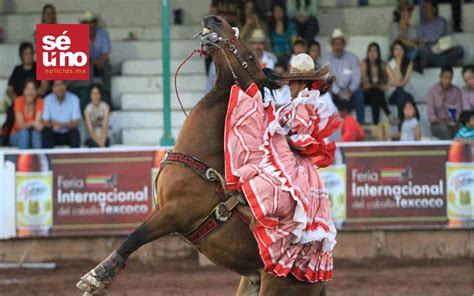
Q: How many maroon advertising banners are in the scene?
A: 2